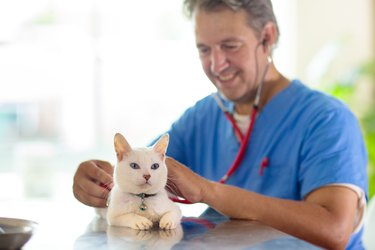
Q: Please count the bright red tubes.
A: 1